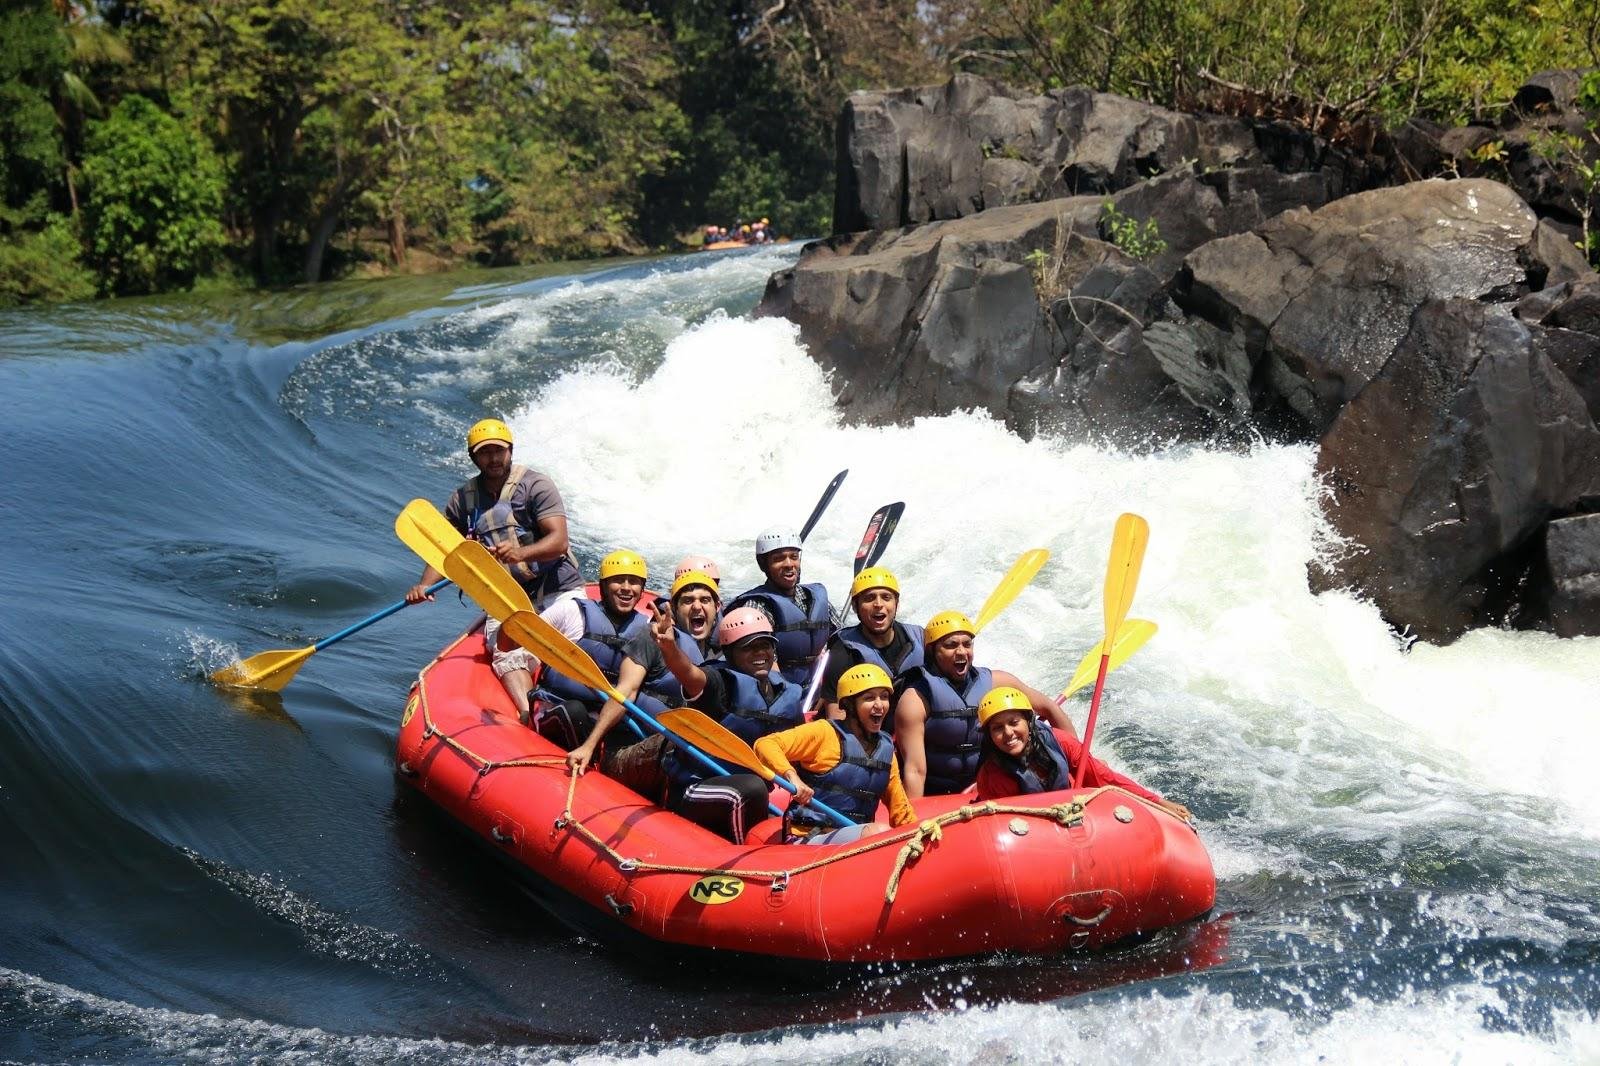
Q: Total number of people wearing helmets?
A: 10